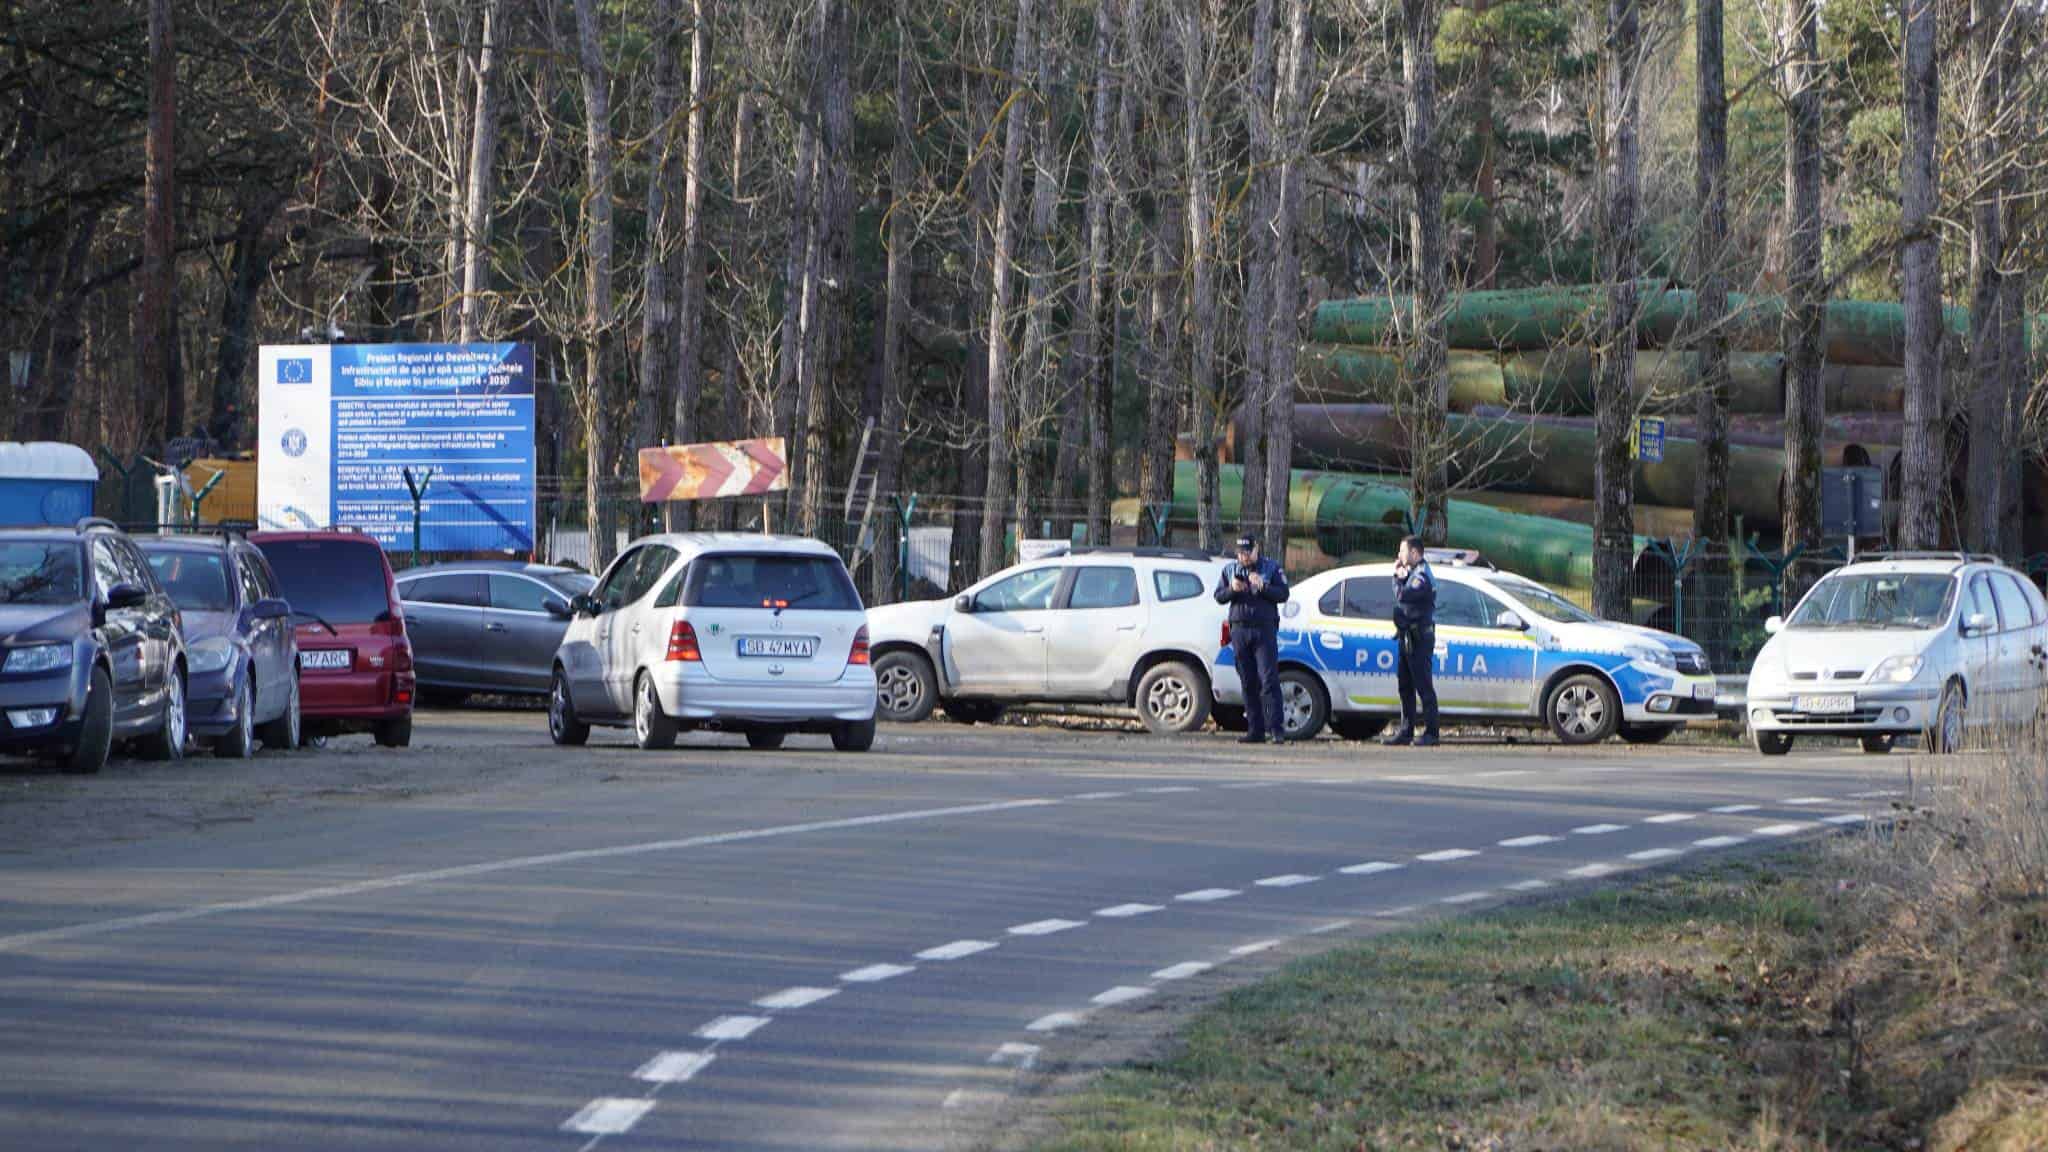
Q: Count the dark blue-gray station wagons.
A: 2